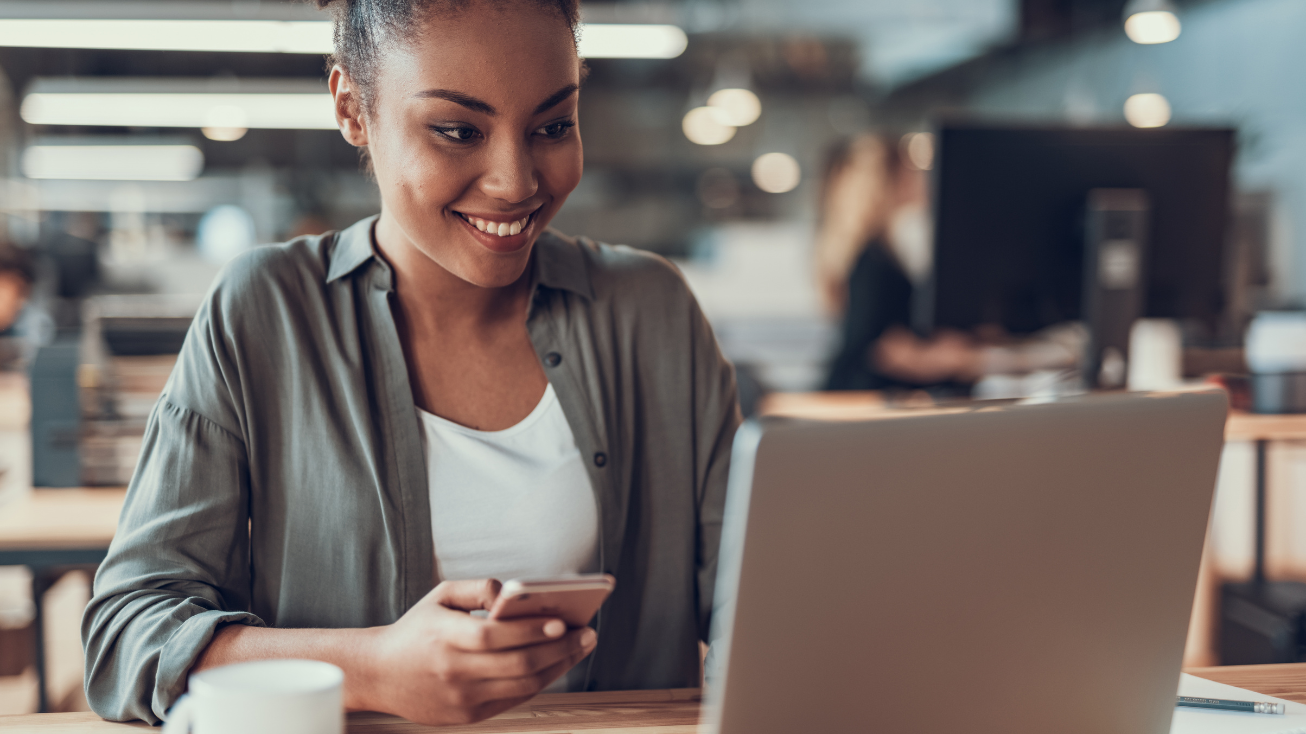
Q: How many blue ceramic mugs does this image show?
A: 0